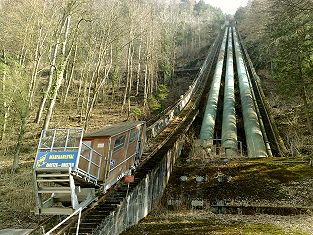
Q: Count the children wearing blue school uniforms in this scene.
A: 0